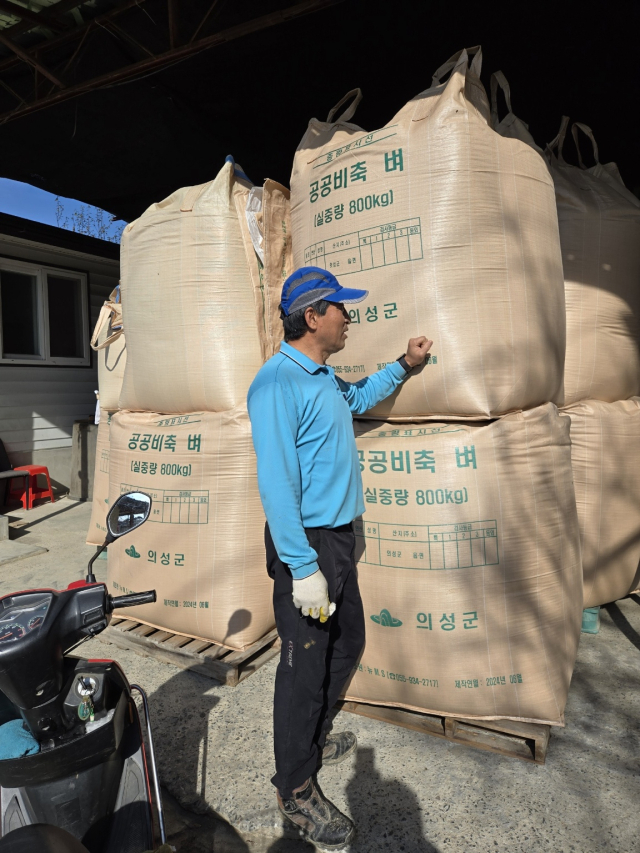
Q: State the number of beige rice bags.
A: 8